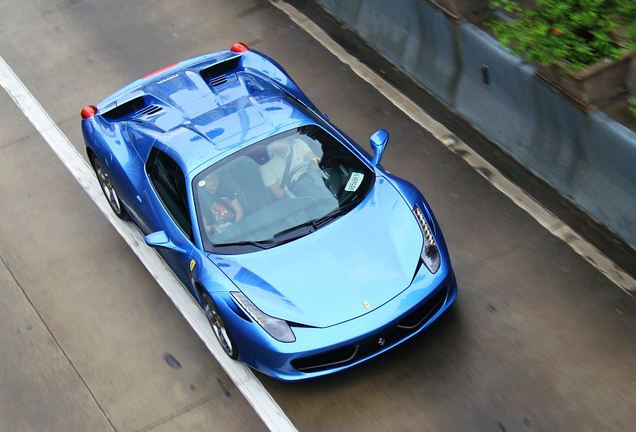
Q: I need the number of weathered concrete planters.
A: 2